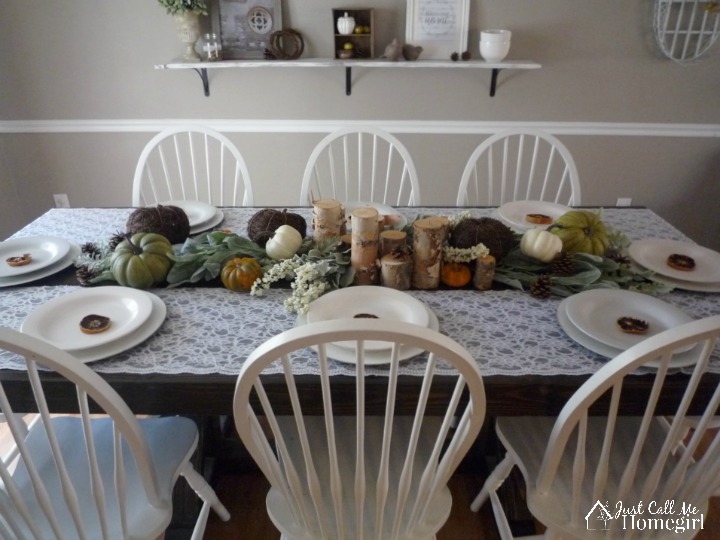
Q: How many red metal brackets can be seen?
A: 0